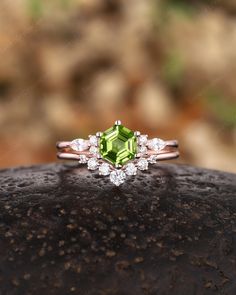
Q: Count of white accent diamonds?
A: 13